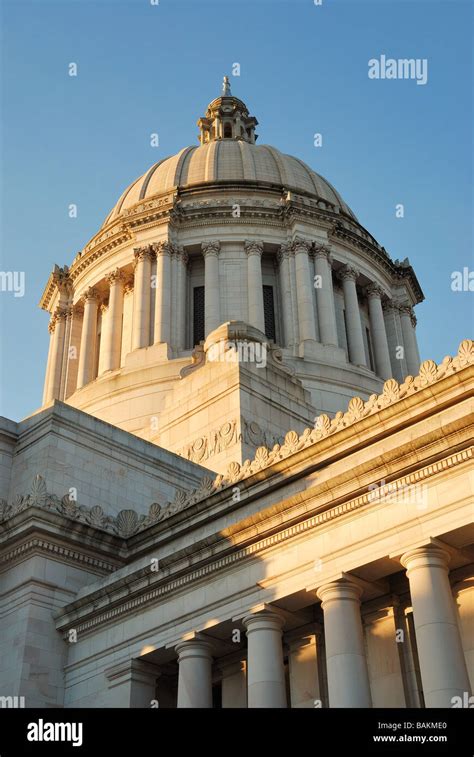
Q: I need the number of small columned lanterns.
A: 1